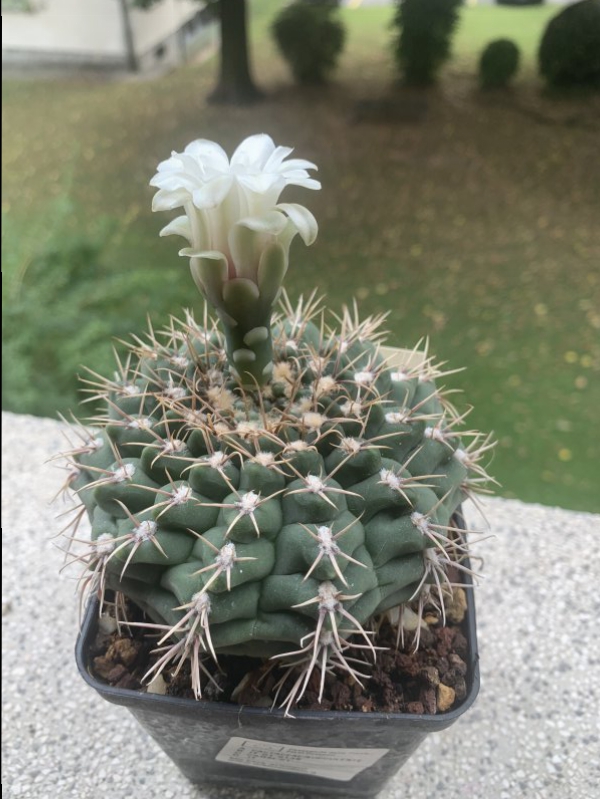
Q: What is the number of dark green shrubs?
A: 4